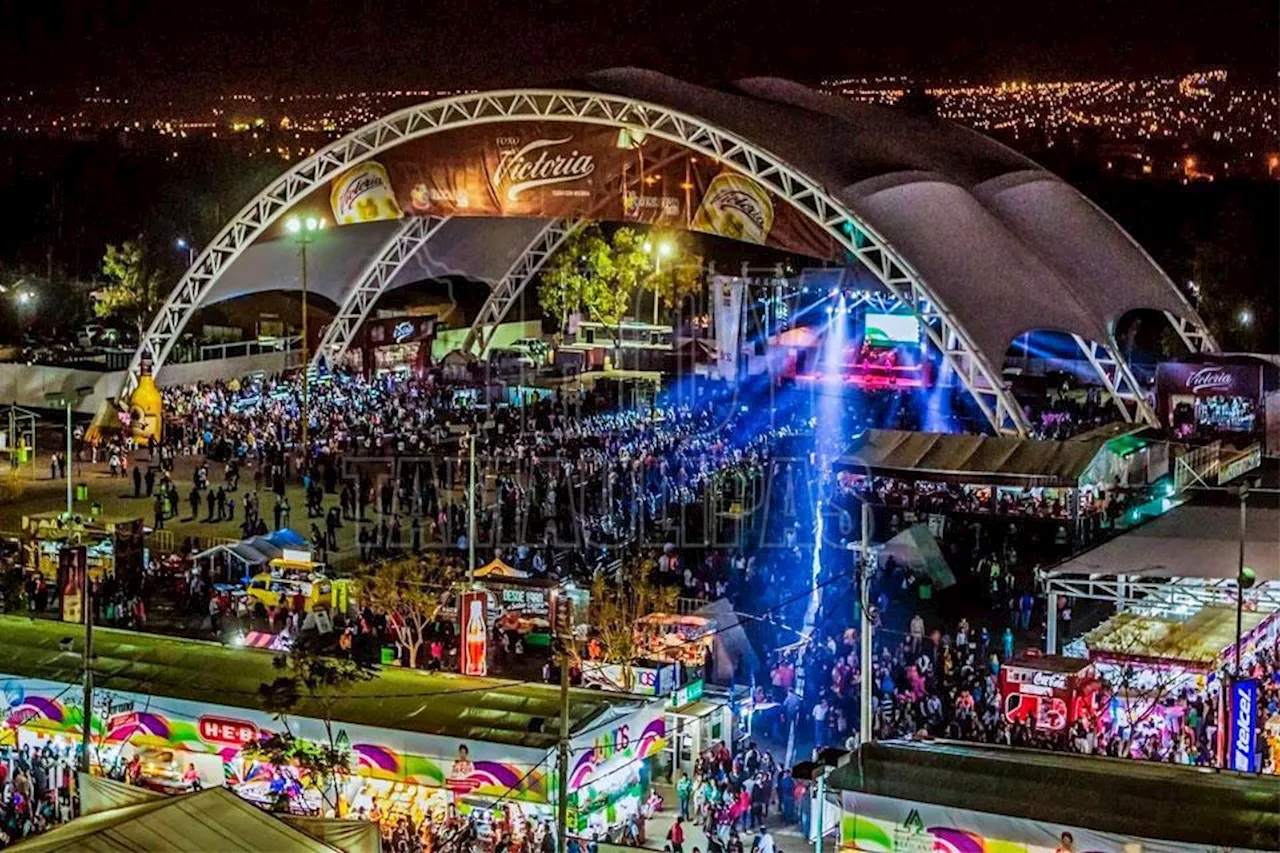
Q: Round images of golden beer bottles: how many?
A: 2